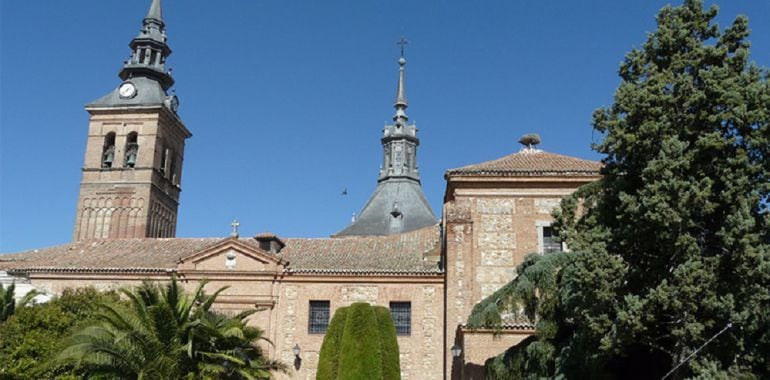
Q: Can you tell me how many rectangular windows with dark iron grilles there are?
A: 2